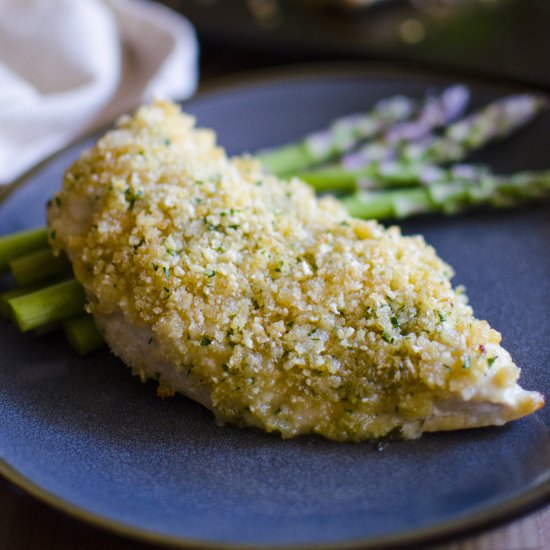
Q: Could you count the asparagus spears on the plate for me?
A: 5